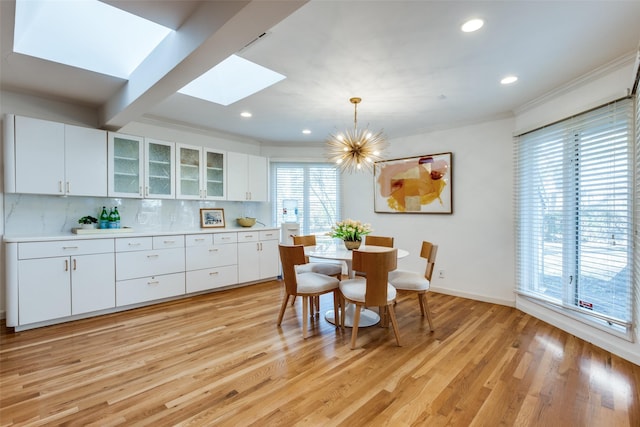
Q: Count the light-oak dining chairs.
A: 5